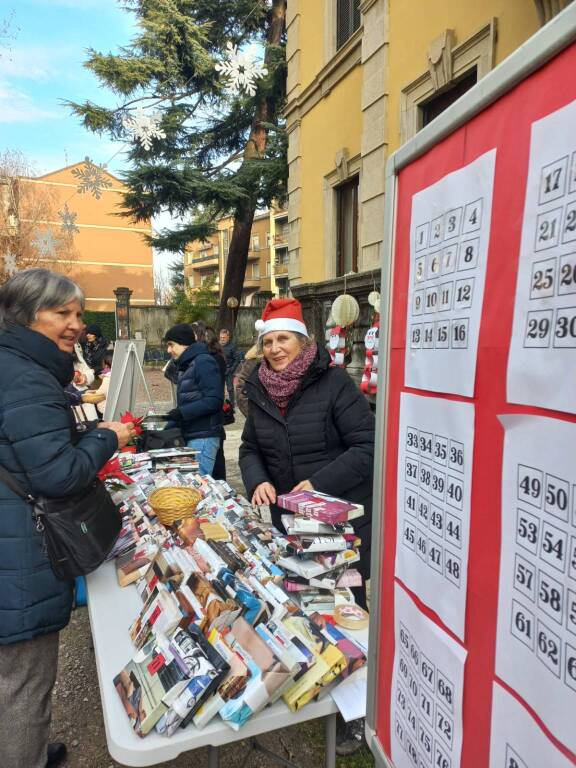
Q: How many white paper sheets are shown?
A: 6